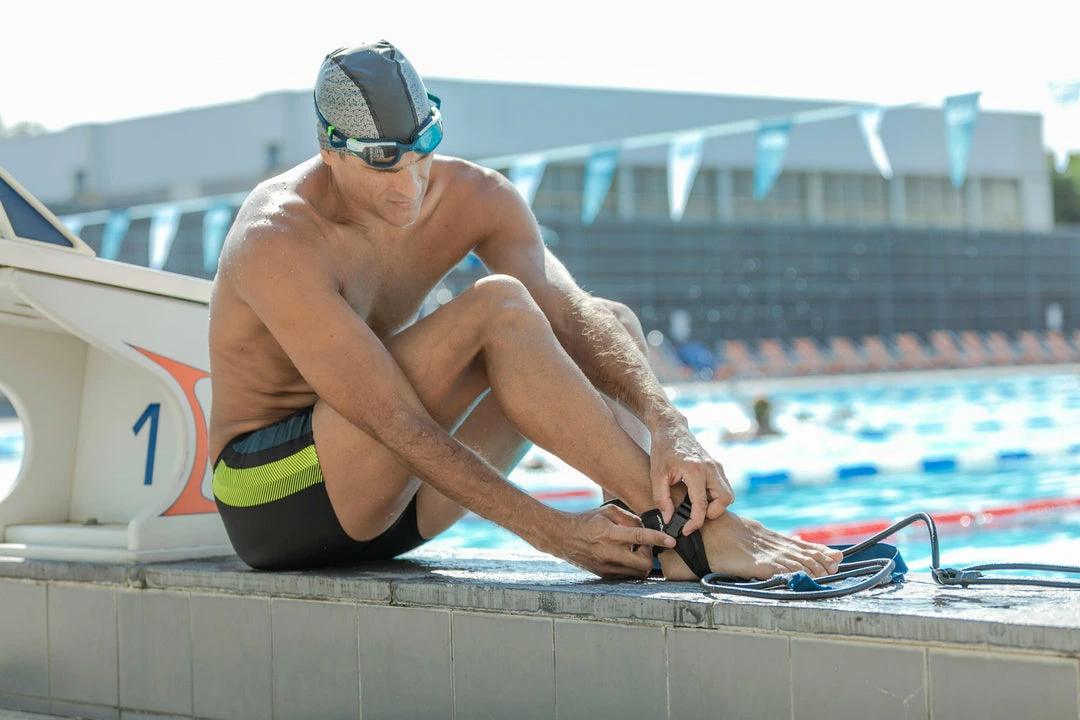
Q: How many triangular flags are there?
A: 11